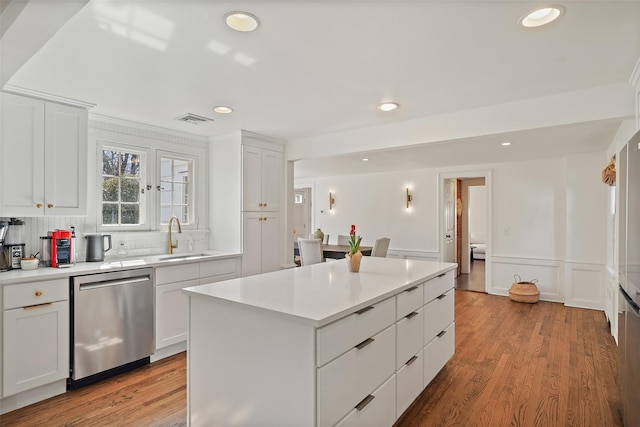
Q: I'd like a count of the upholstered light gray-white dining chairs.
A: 4